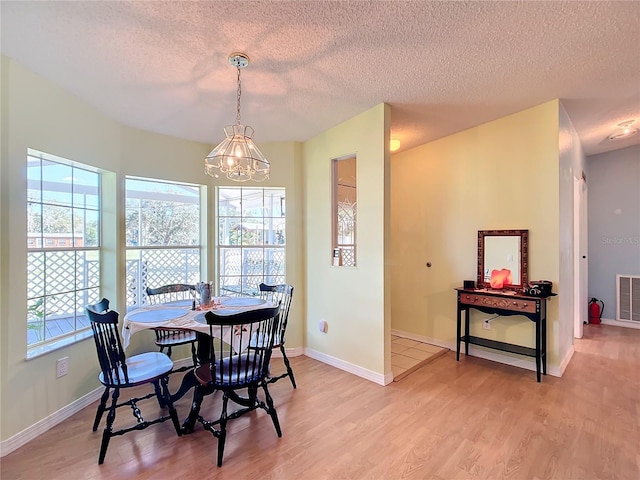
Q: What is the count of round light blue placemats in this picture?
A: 4